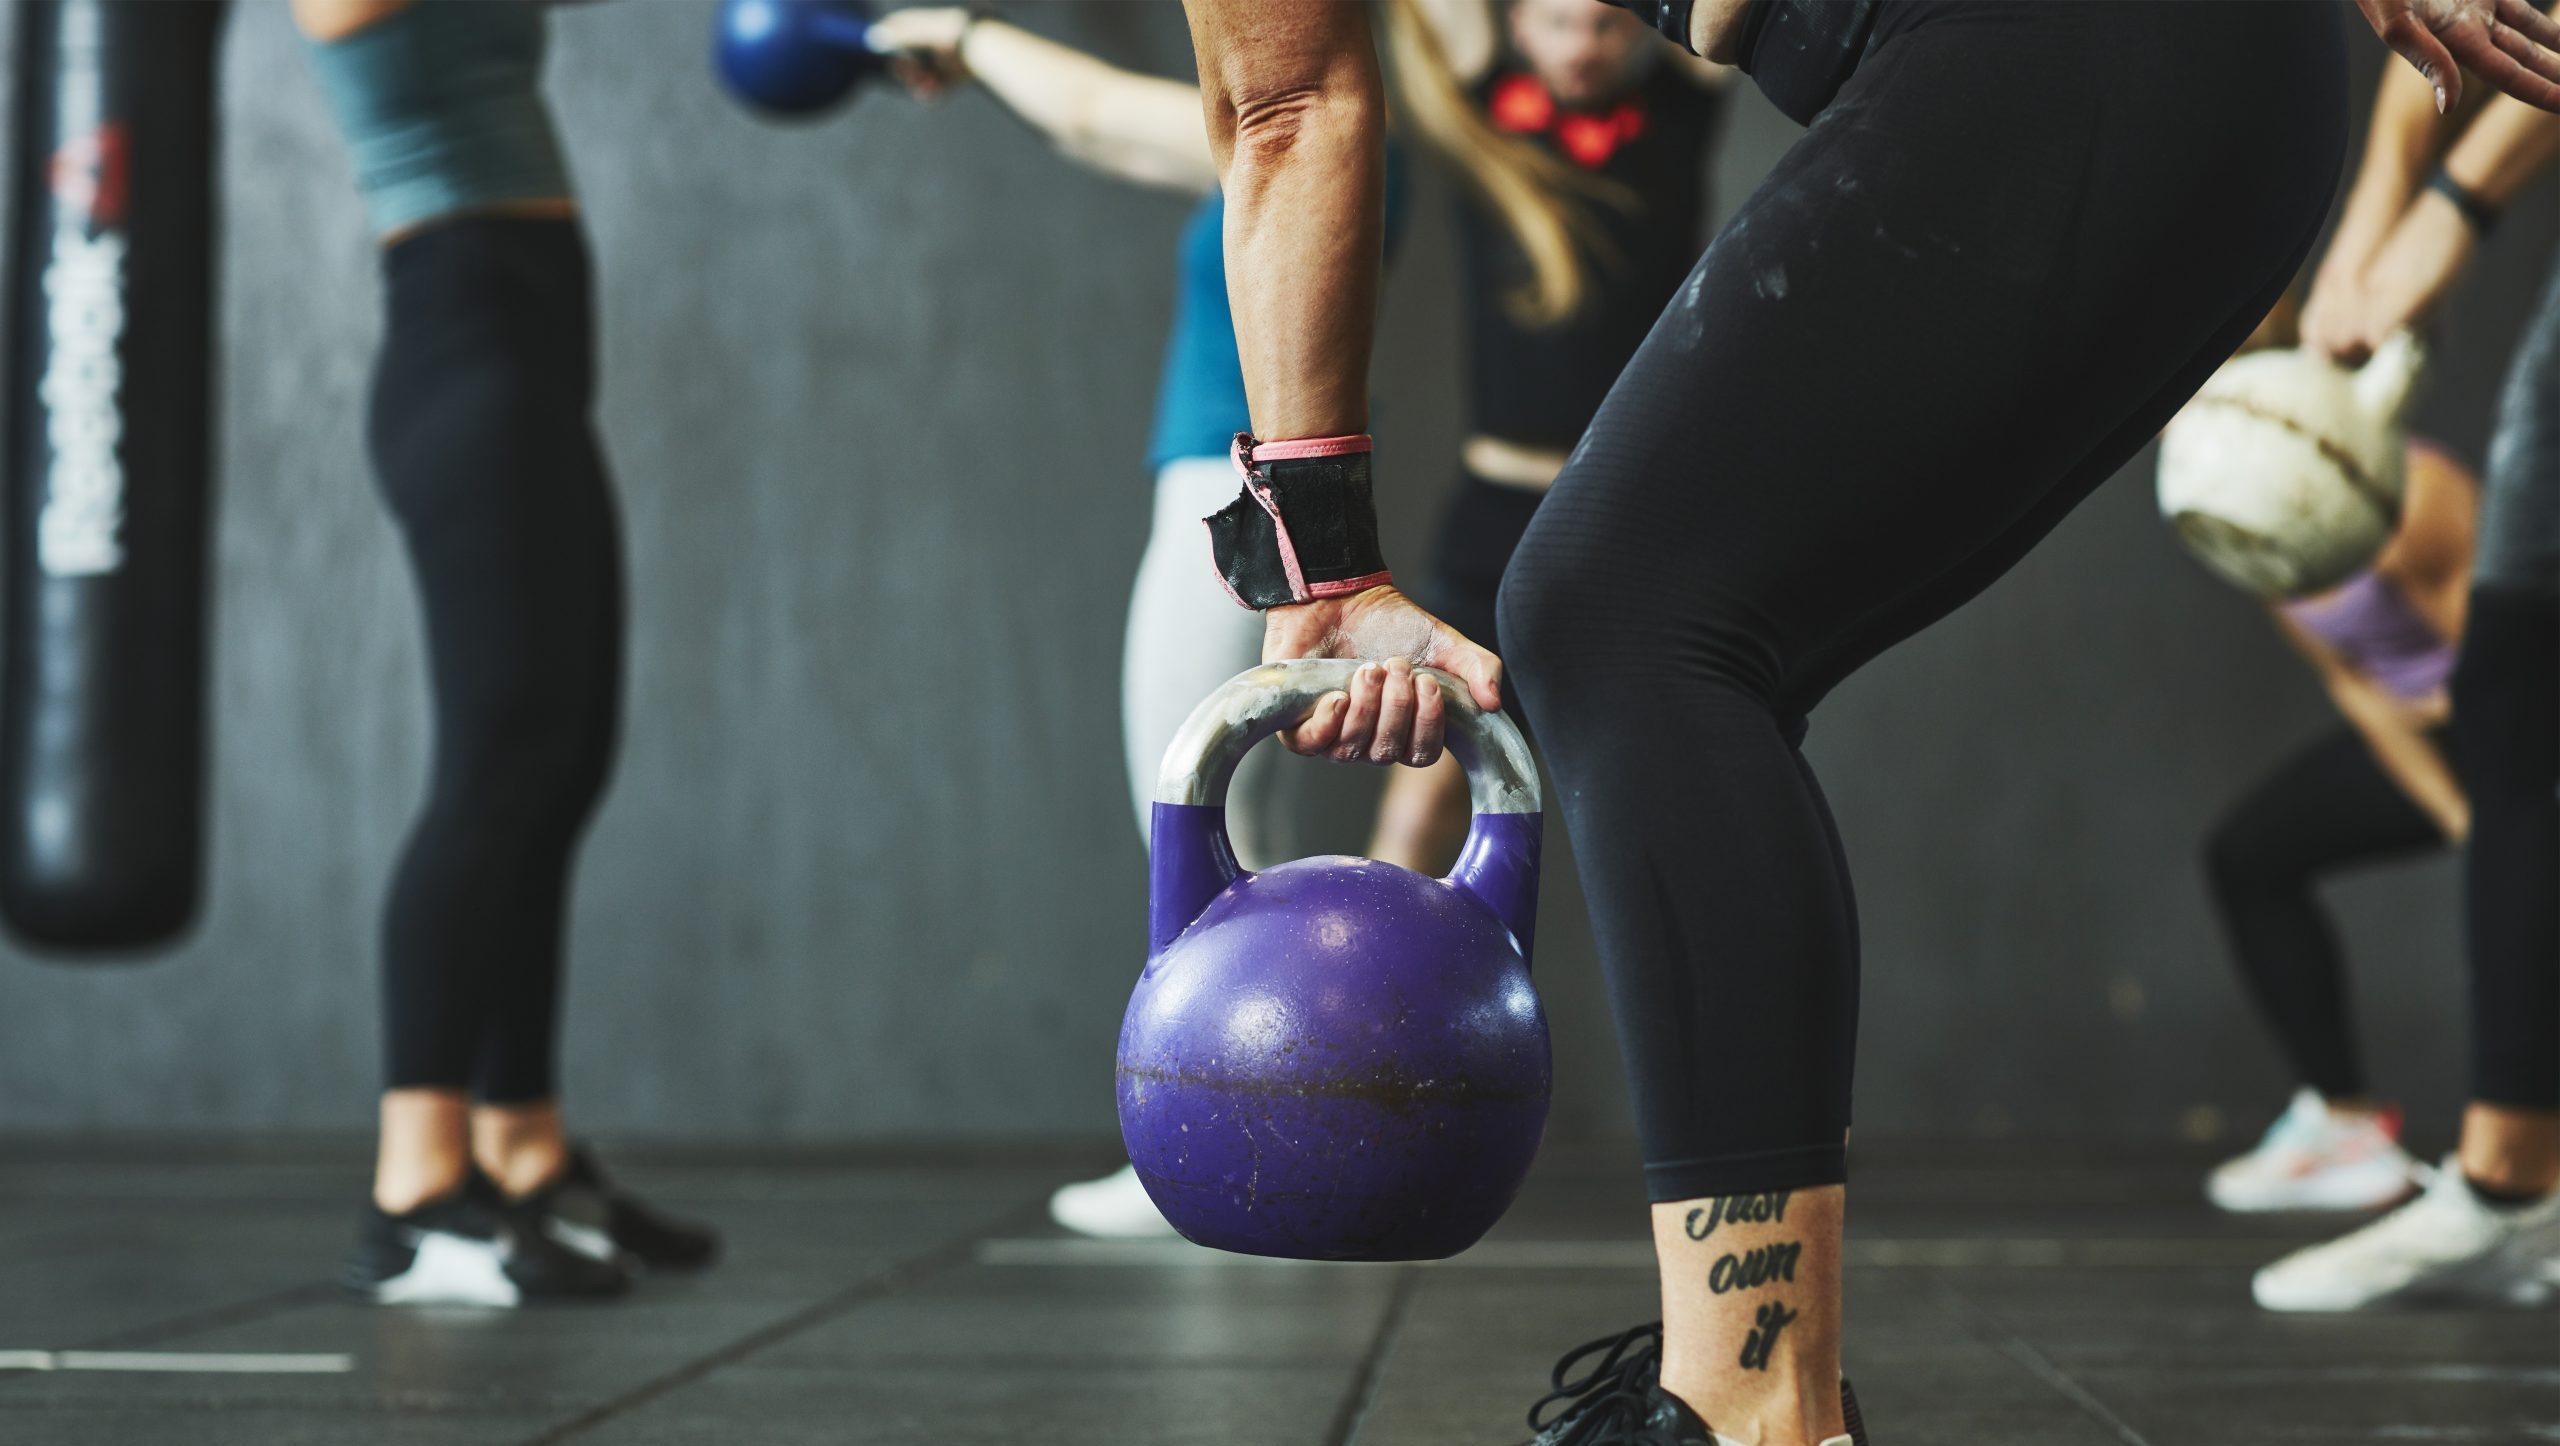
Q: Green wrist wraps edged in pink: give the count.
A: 0